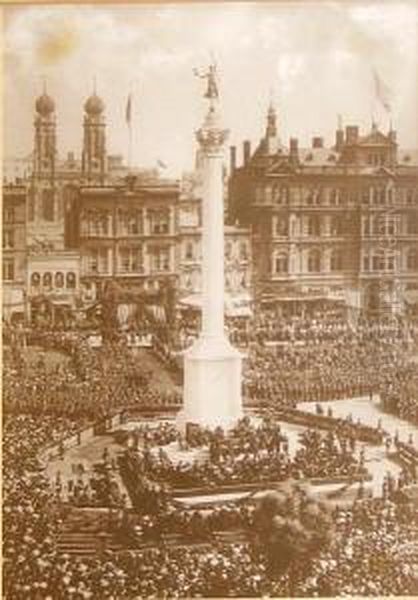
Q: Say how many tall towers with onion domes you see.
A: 2